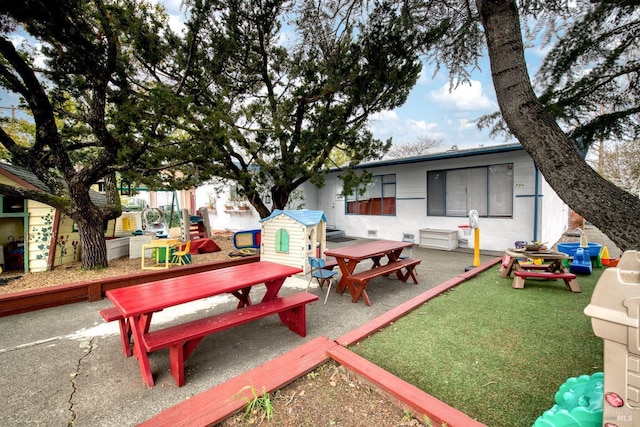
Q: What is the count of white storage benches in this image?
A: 1